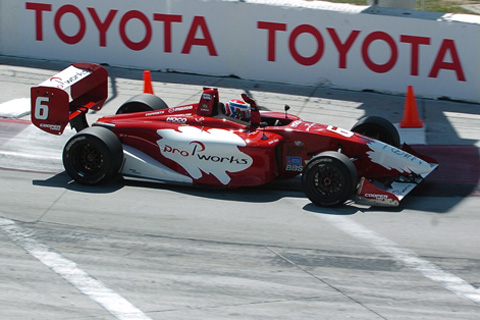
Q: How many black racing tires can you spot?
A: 4